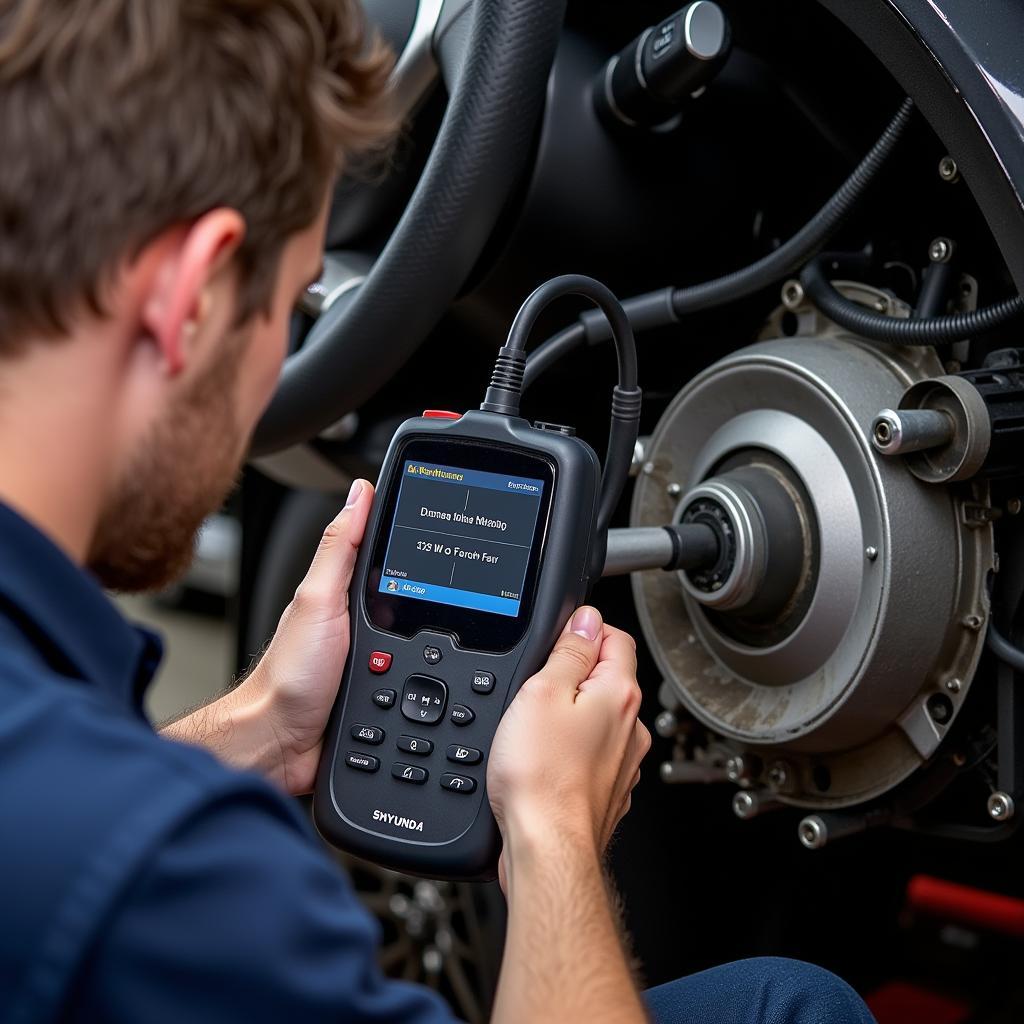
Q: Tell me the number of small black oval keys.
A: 6